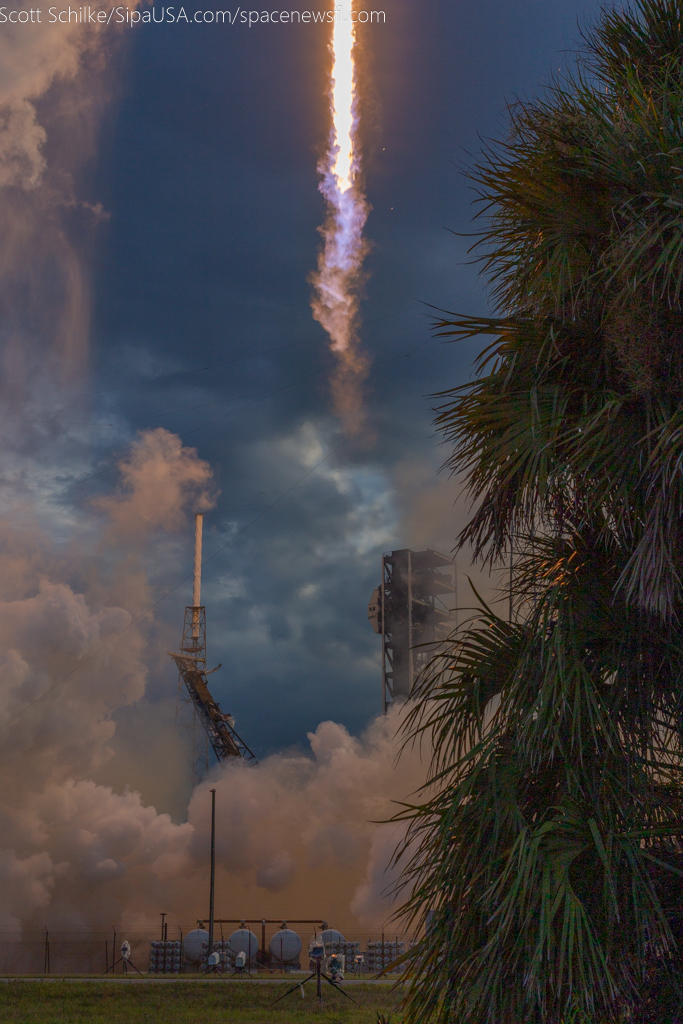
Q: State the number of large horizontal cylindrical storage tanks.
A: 4